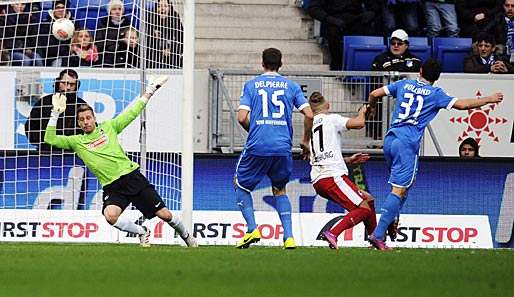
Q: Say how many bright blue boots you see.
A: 0